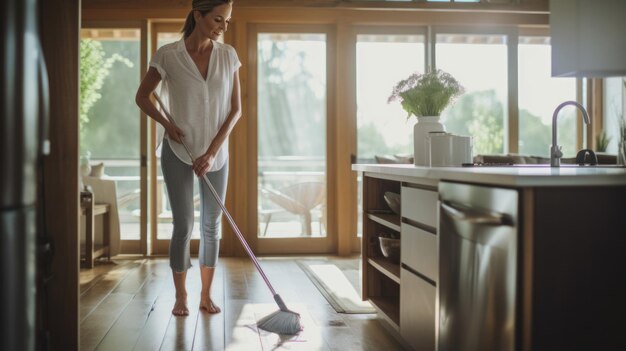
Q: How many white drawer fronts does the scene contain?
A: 3